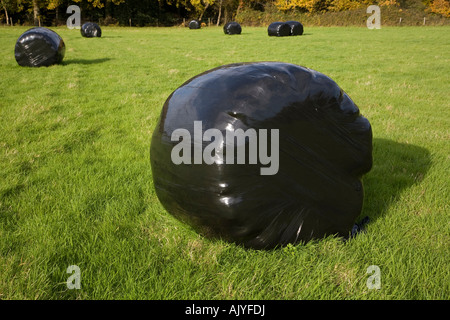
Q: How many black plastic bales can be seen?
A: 7